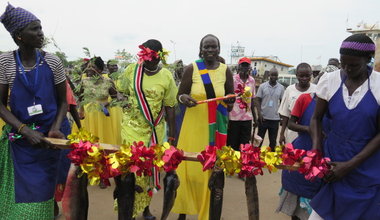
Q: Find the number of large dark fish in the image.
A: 5